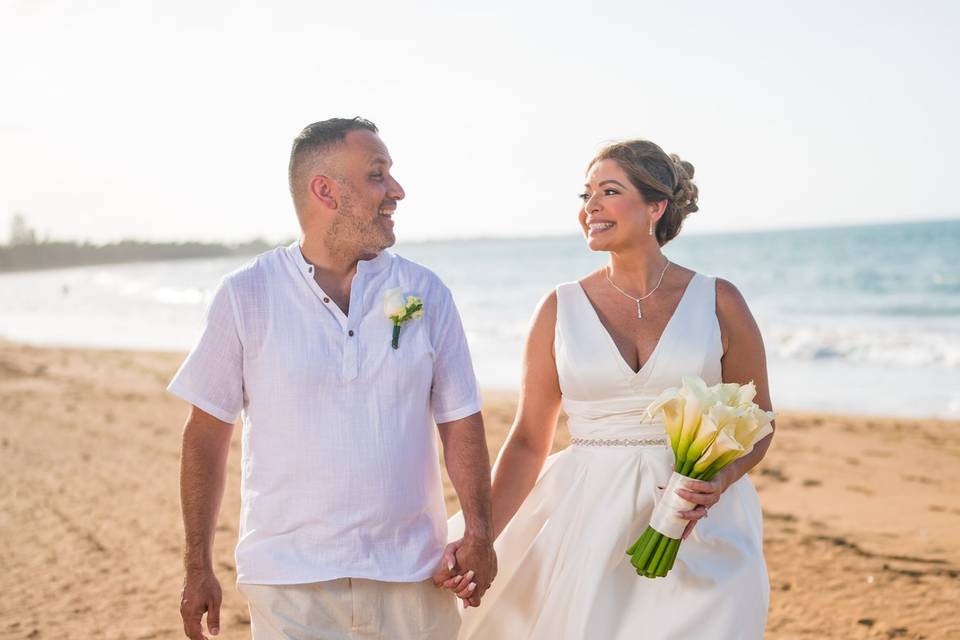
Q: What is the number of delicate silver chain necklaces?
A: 1